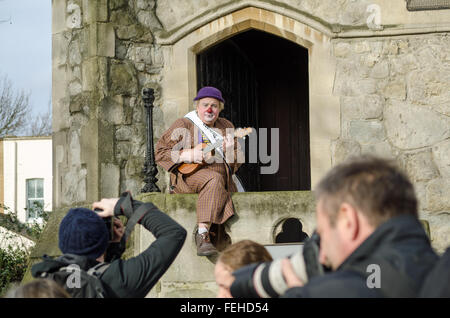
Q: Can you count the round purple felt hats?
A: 1